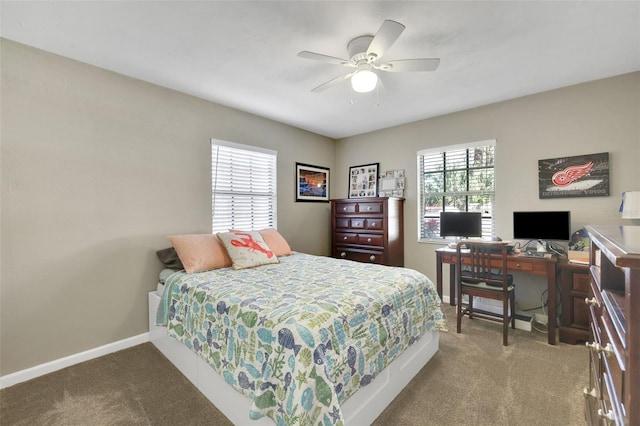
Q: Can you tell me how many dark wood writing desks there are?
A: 1